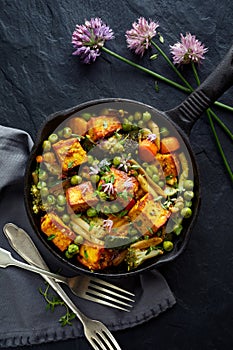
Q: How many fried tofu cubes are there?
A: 8